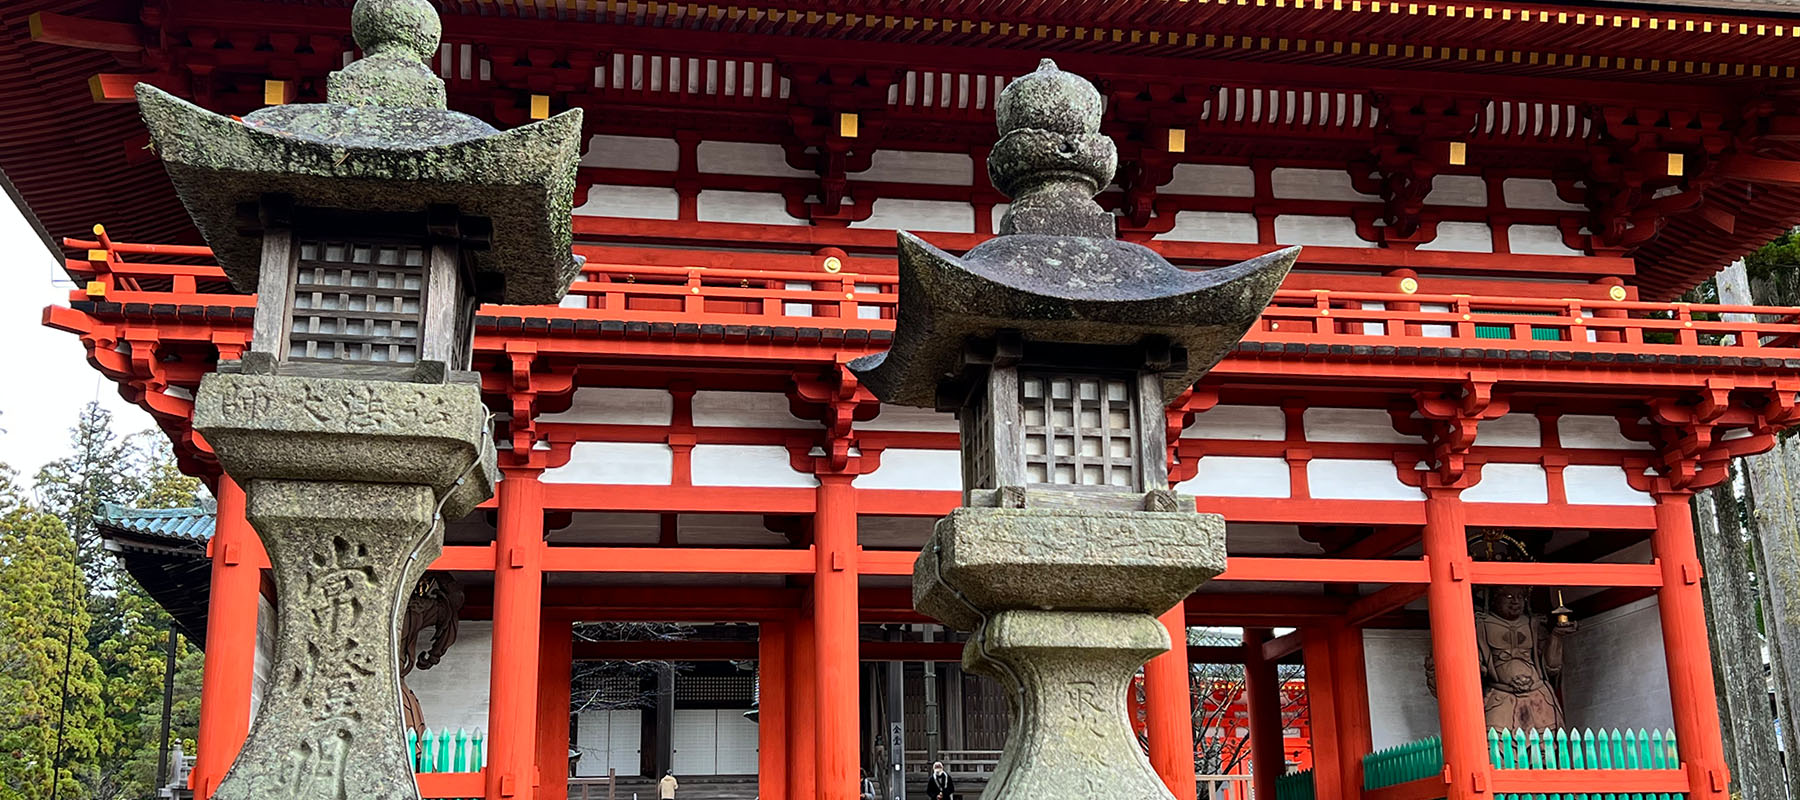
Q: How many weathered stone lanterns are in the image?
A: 2